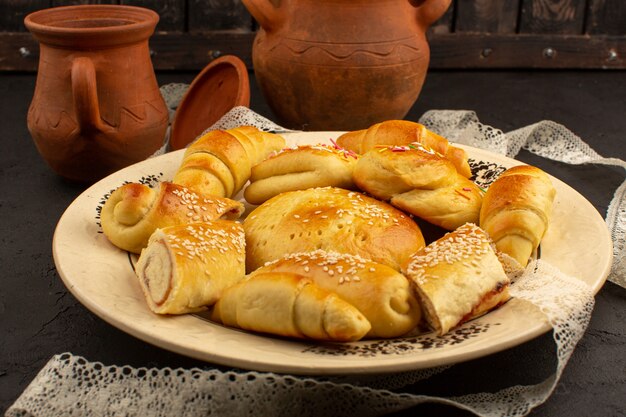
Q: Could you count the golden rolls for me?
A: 11